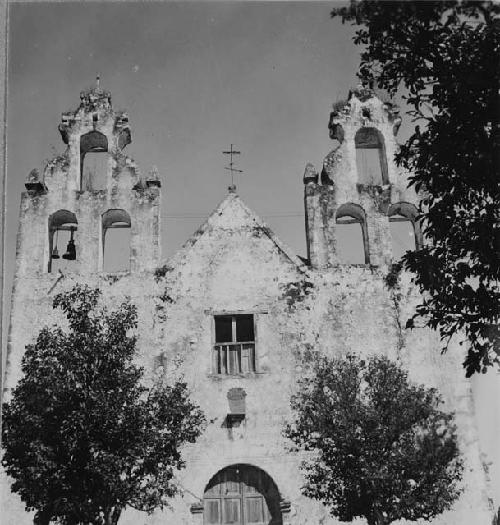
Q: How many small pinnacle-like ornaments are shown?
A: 3